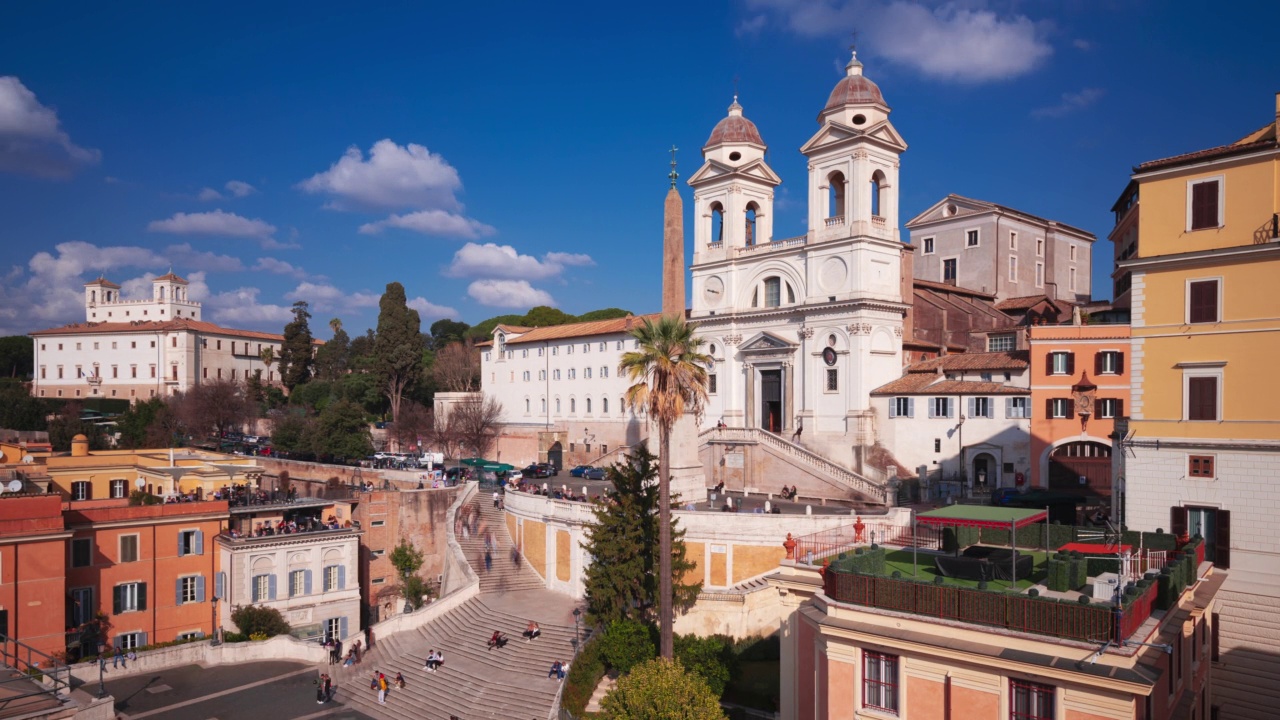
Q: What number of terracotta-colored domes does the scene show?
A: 2